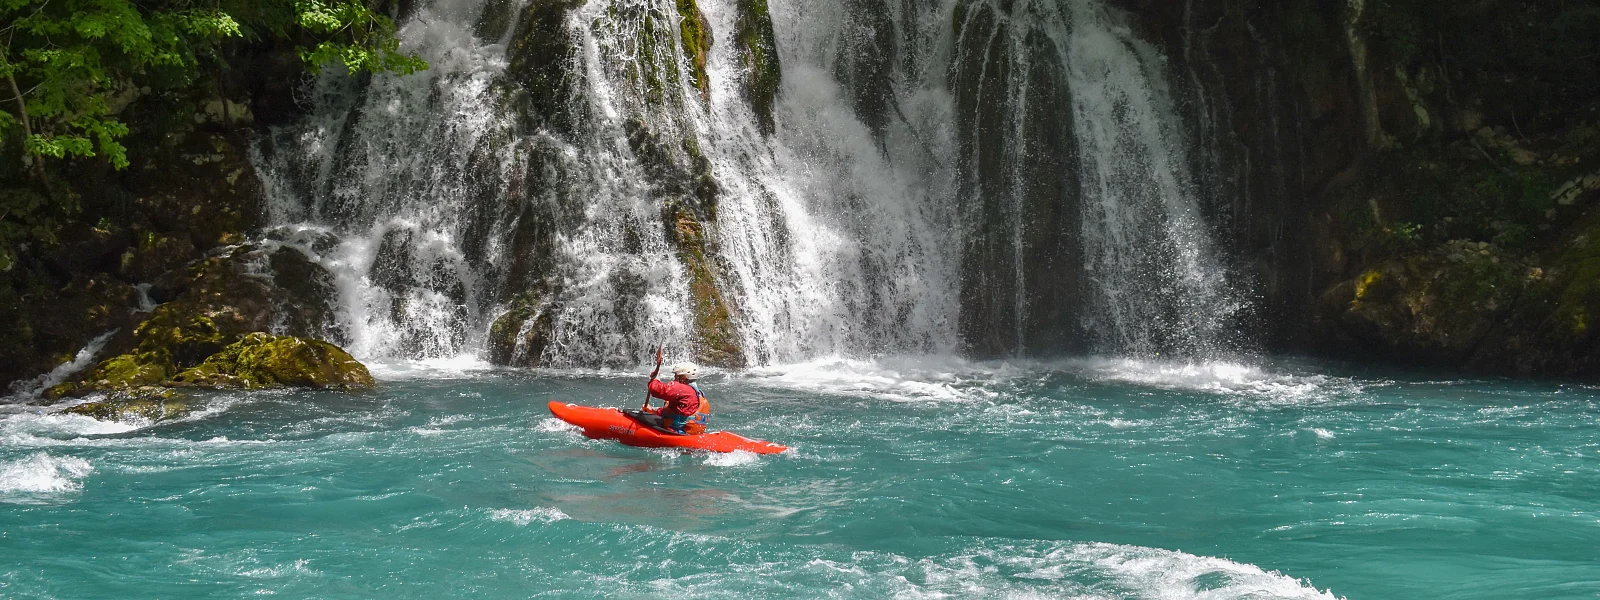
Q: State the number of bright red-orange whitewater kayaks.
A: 1